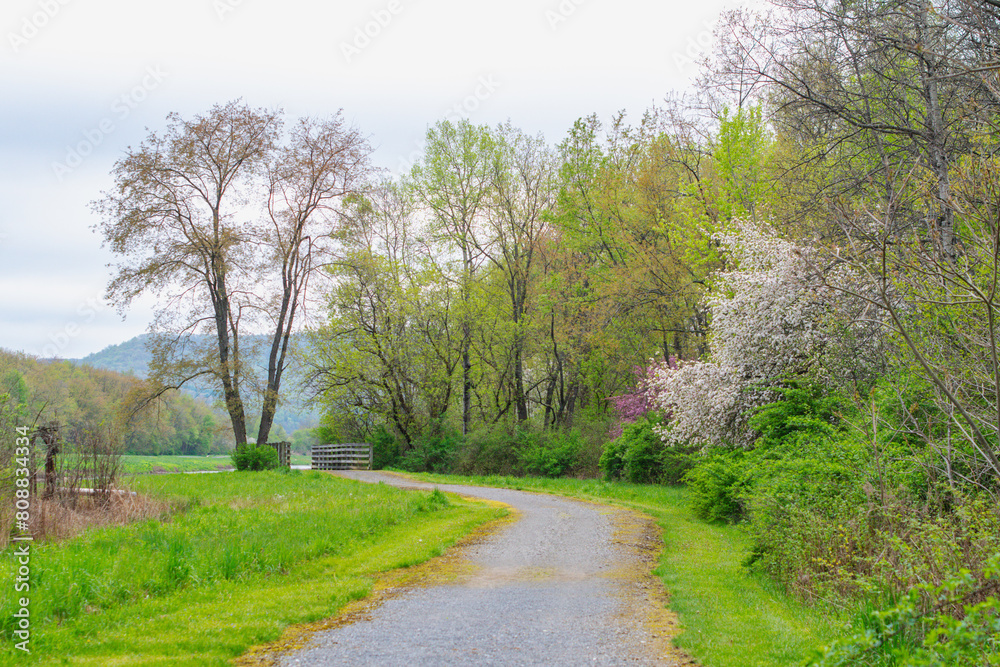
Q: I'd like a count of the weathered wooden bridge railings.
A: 2